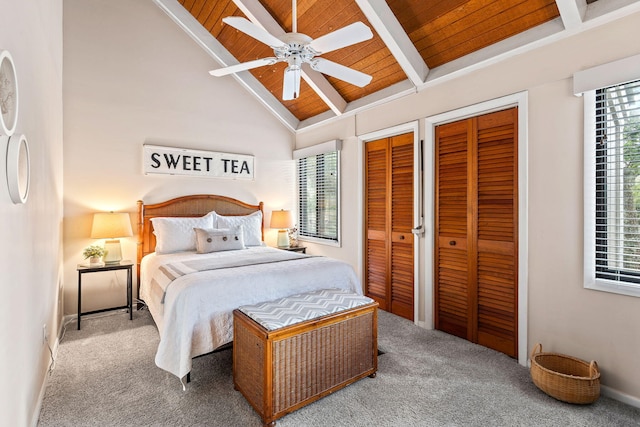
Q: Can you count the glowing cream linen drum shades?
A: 2